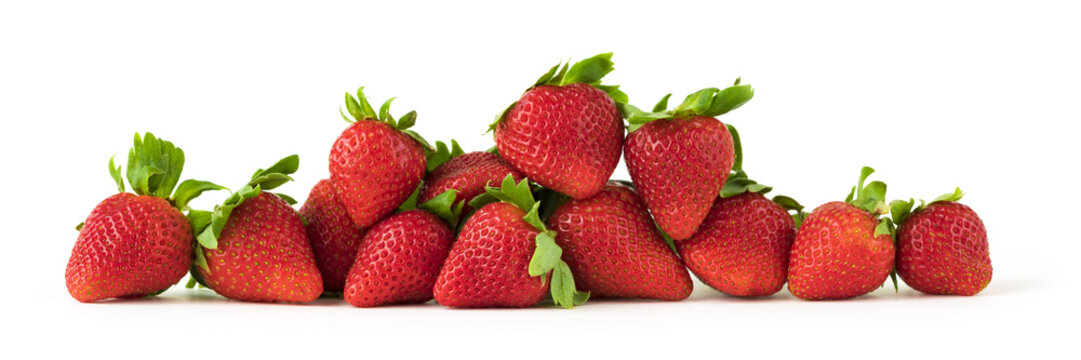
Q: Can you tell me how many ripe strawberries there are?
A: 13